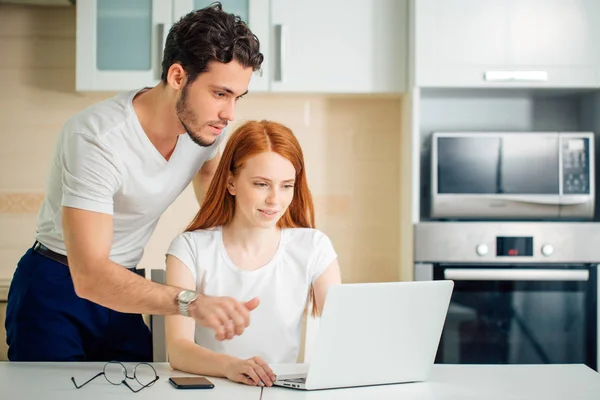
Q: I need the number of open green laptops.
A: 0